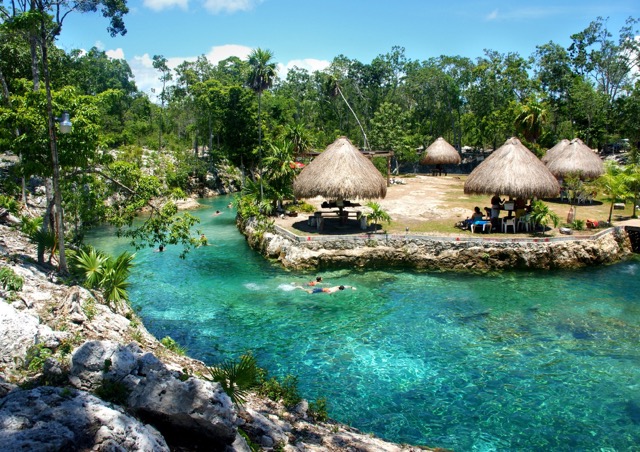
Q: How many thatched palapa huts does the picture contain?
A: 5